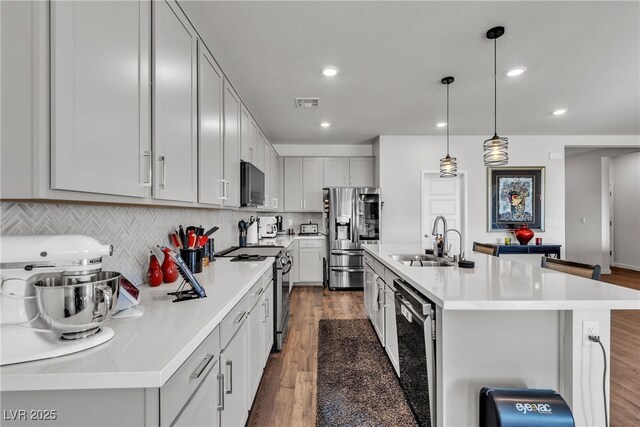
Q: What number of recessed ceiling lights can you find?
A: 5